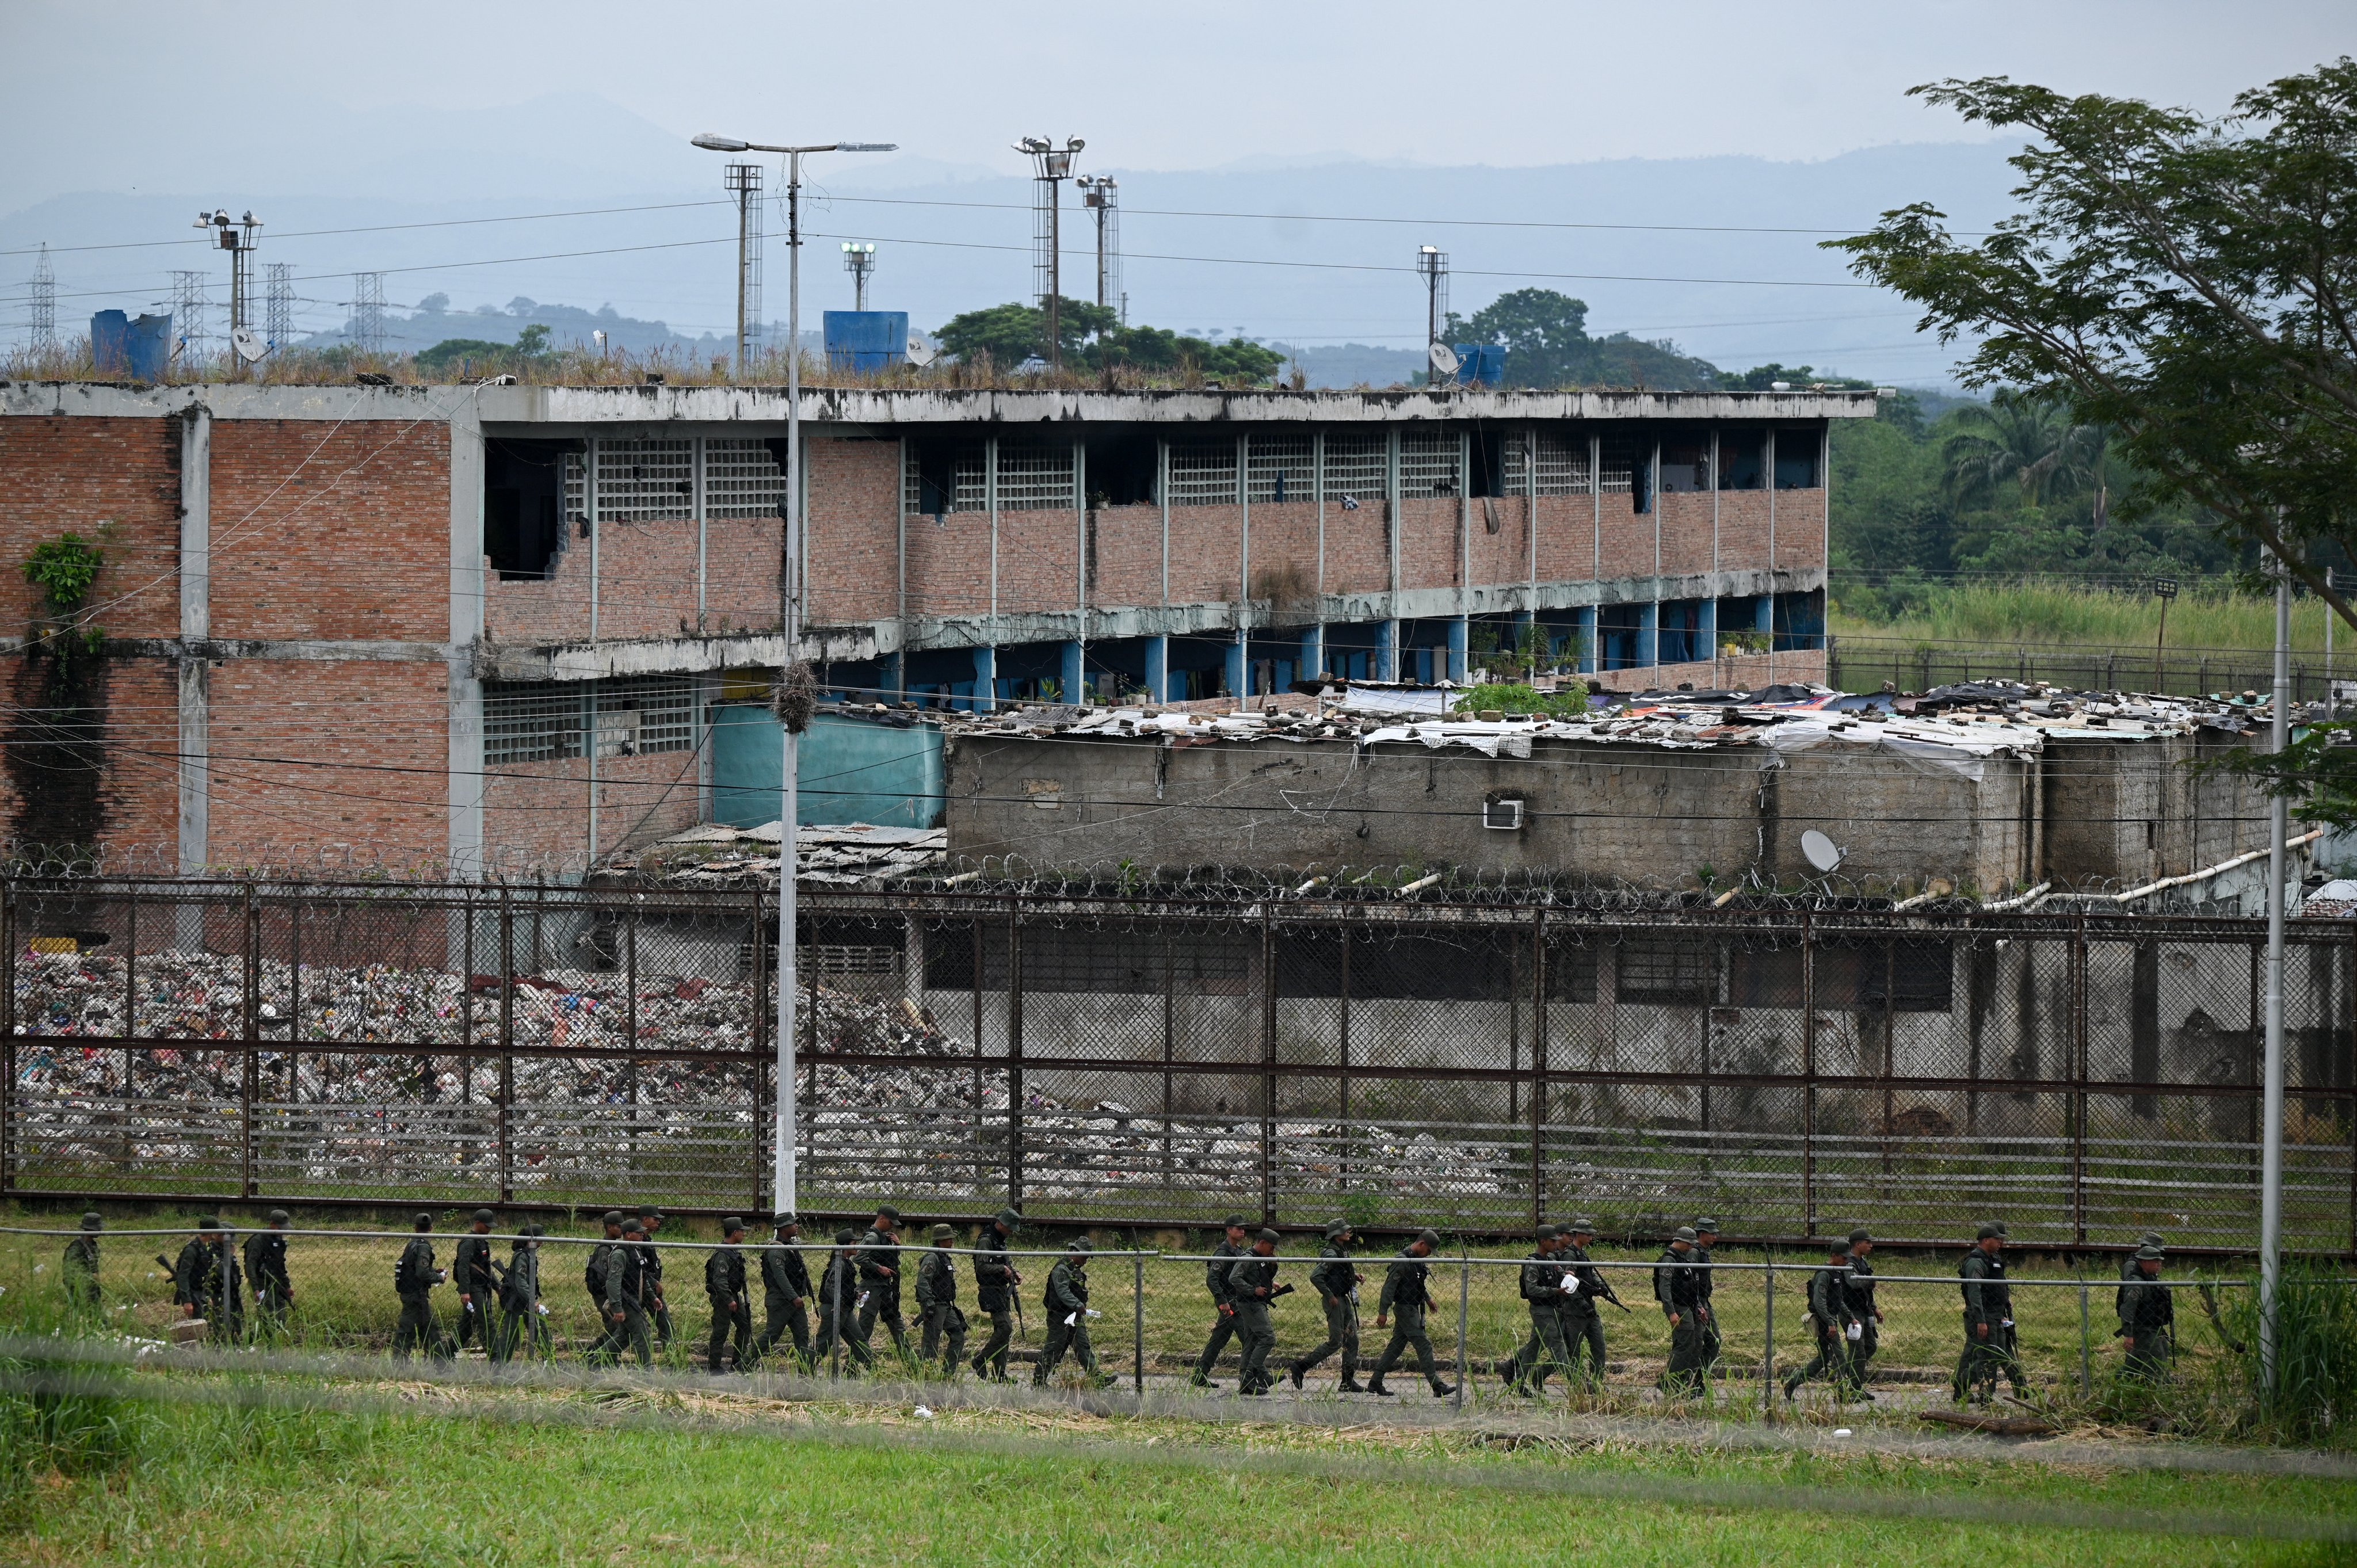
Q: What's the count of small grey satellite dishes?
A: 4